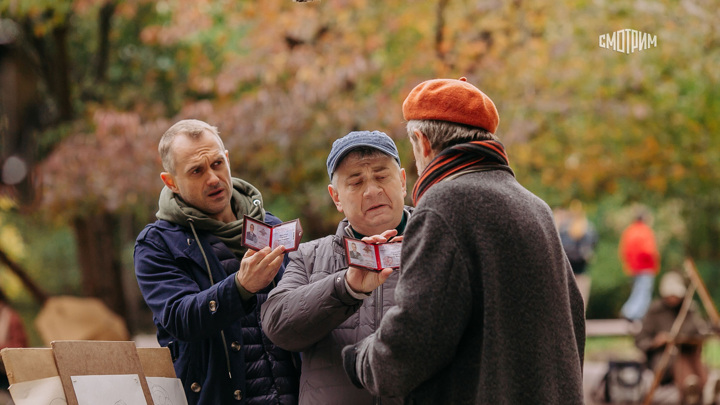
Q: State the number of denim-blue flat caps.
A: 1